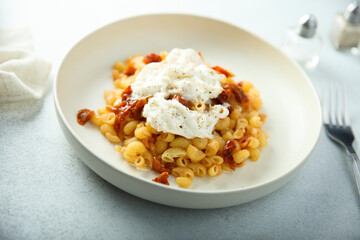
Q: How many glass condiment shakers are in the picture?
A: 2